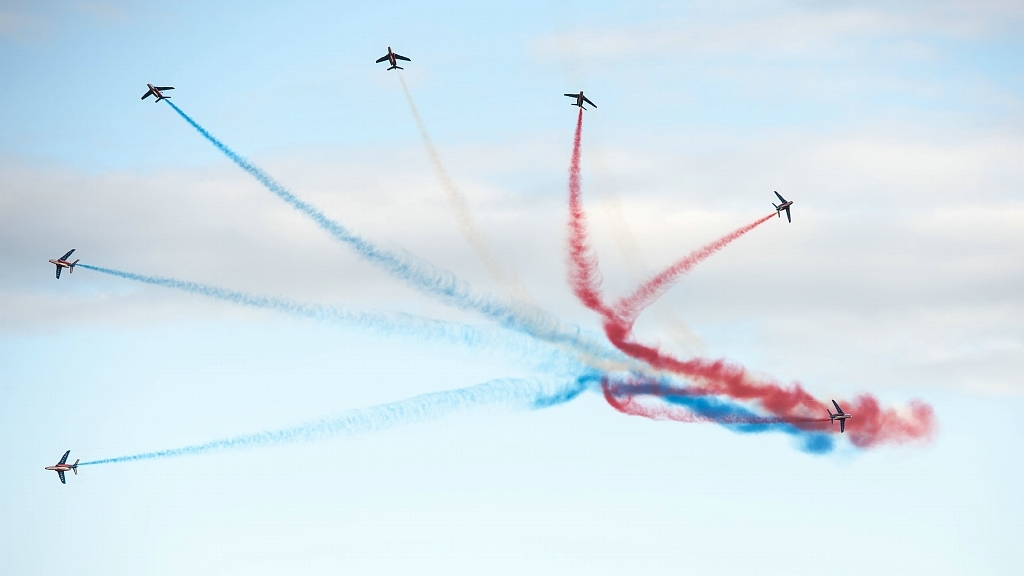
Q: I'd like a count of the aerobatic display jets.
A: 7